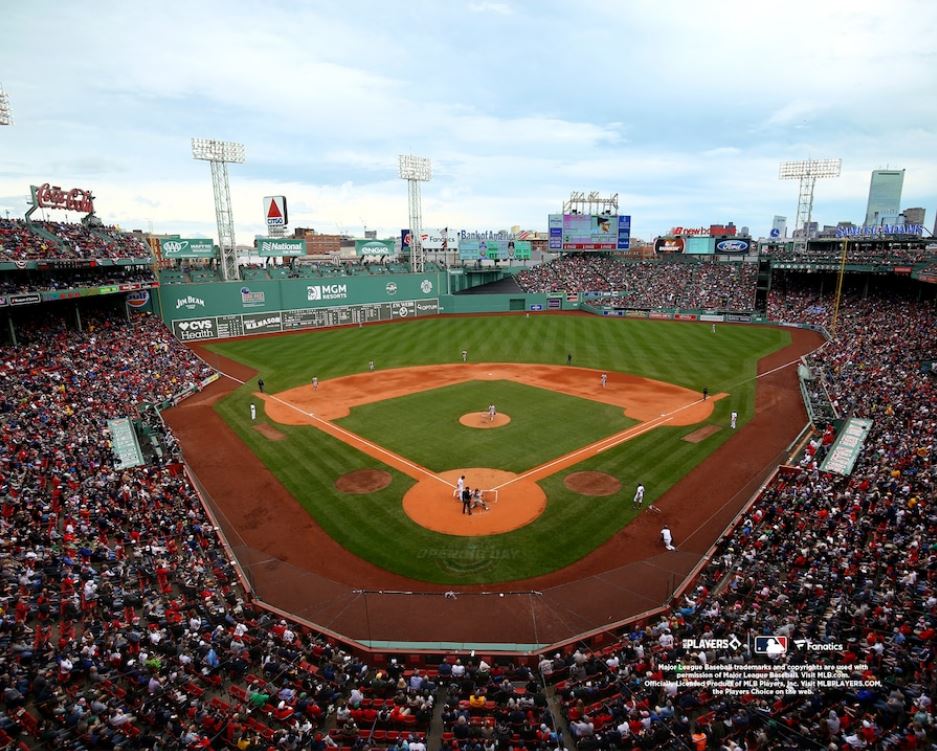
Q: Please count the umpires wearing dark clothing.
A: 4